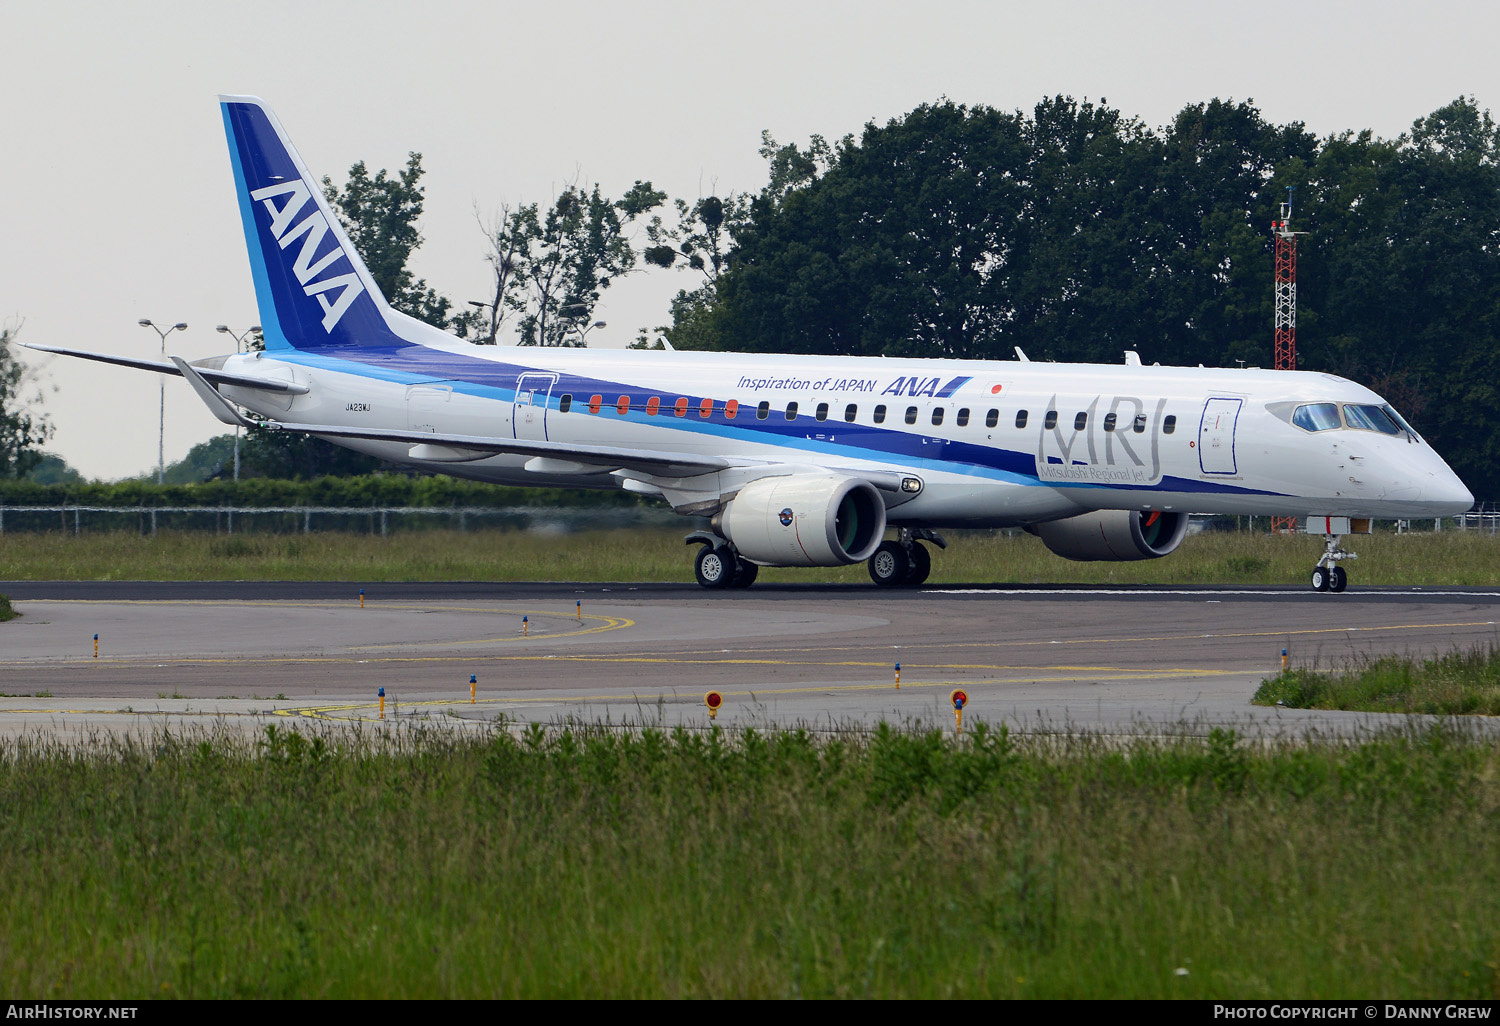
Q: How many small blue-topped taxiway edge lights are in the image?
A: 9